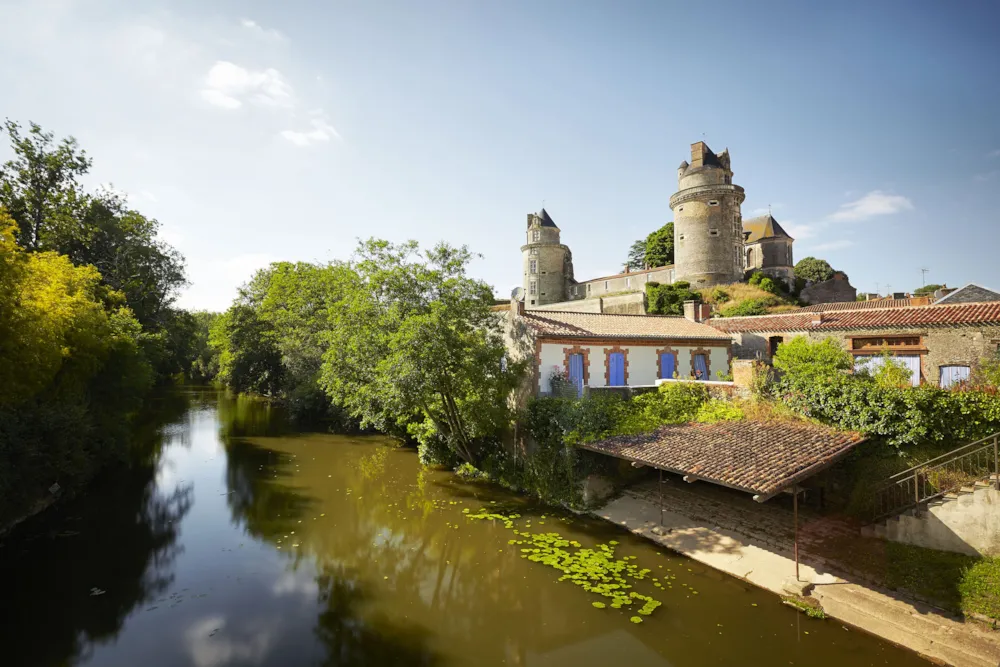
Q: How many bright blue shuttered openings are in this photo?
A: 4